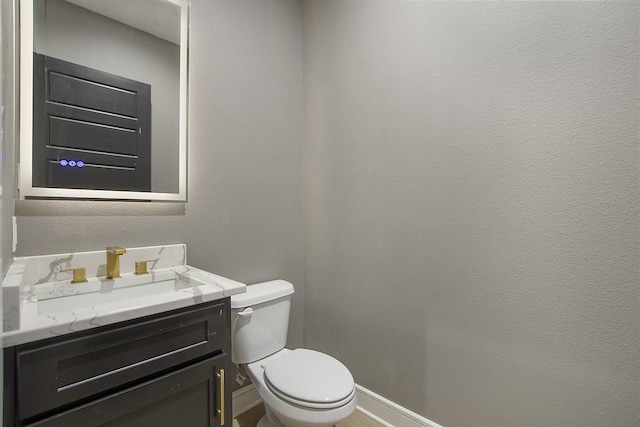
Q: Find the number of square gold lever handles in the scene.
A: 2